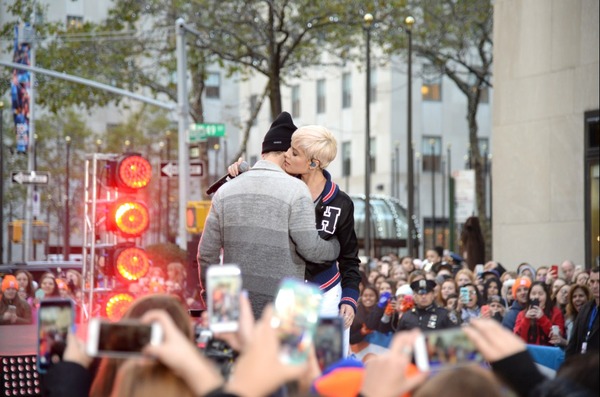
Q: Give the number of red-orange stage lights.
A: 4